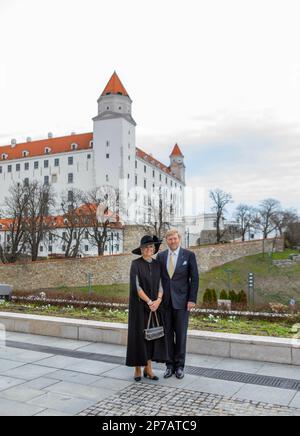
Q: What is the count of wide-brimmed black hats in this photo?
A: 1